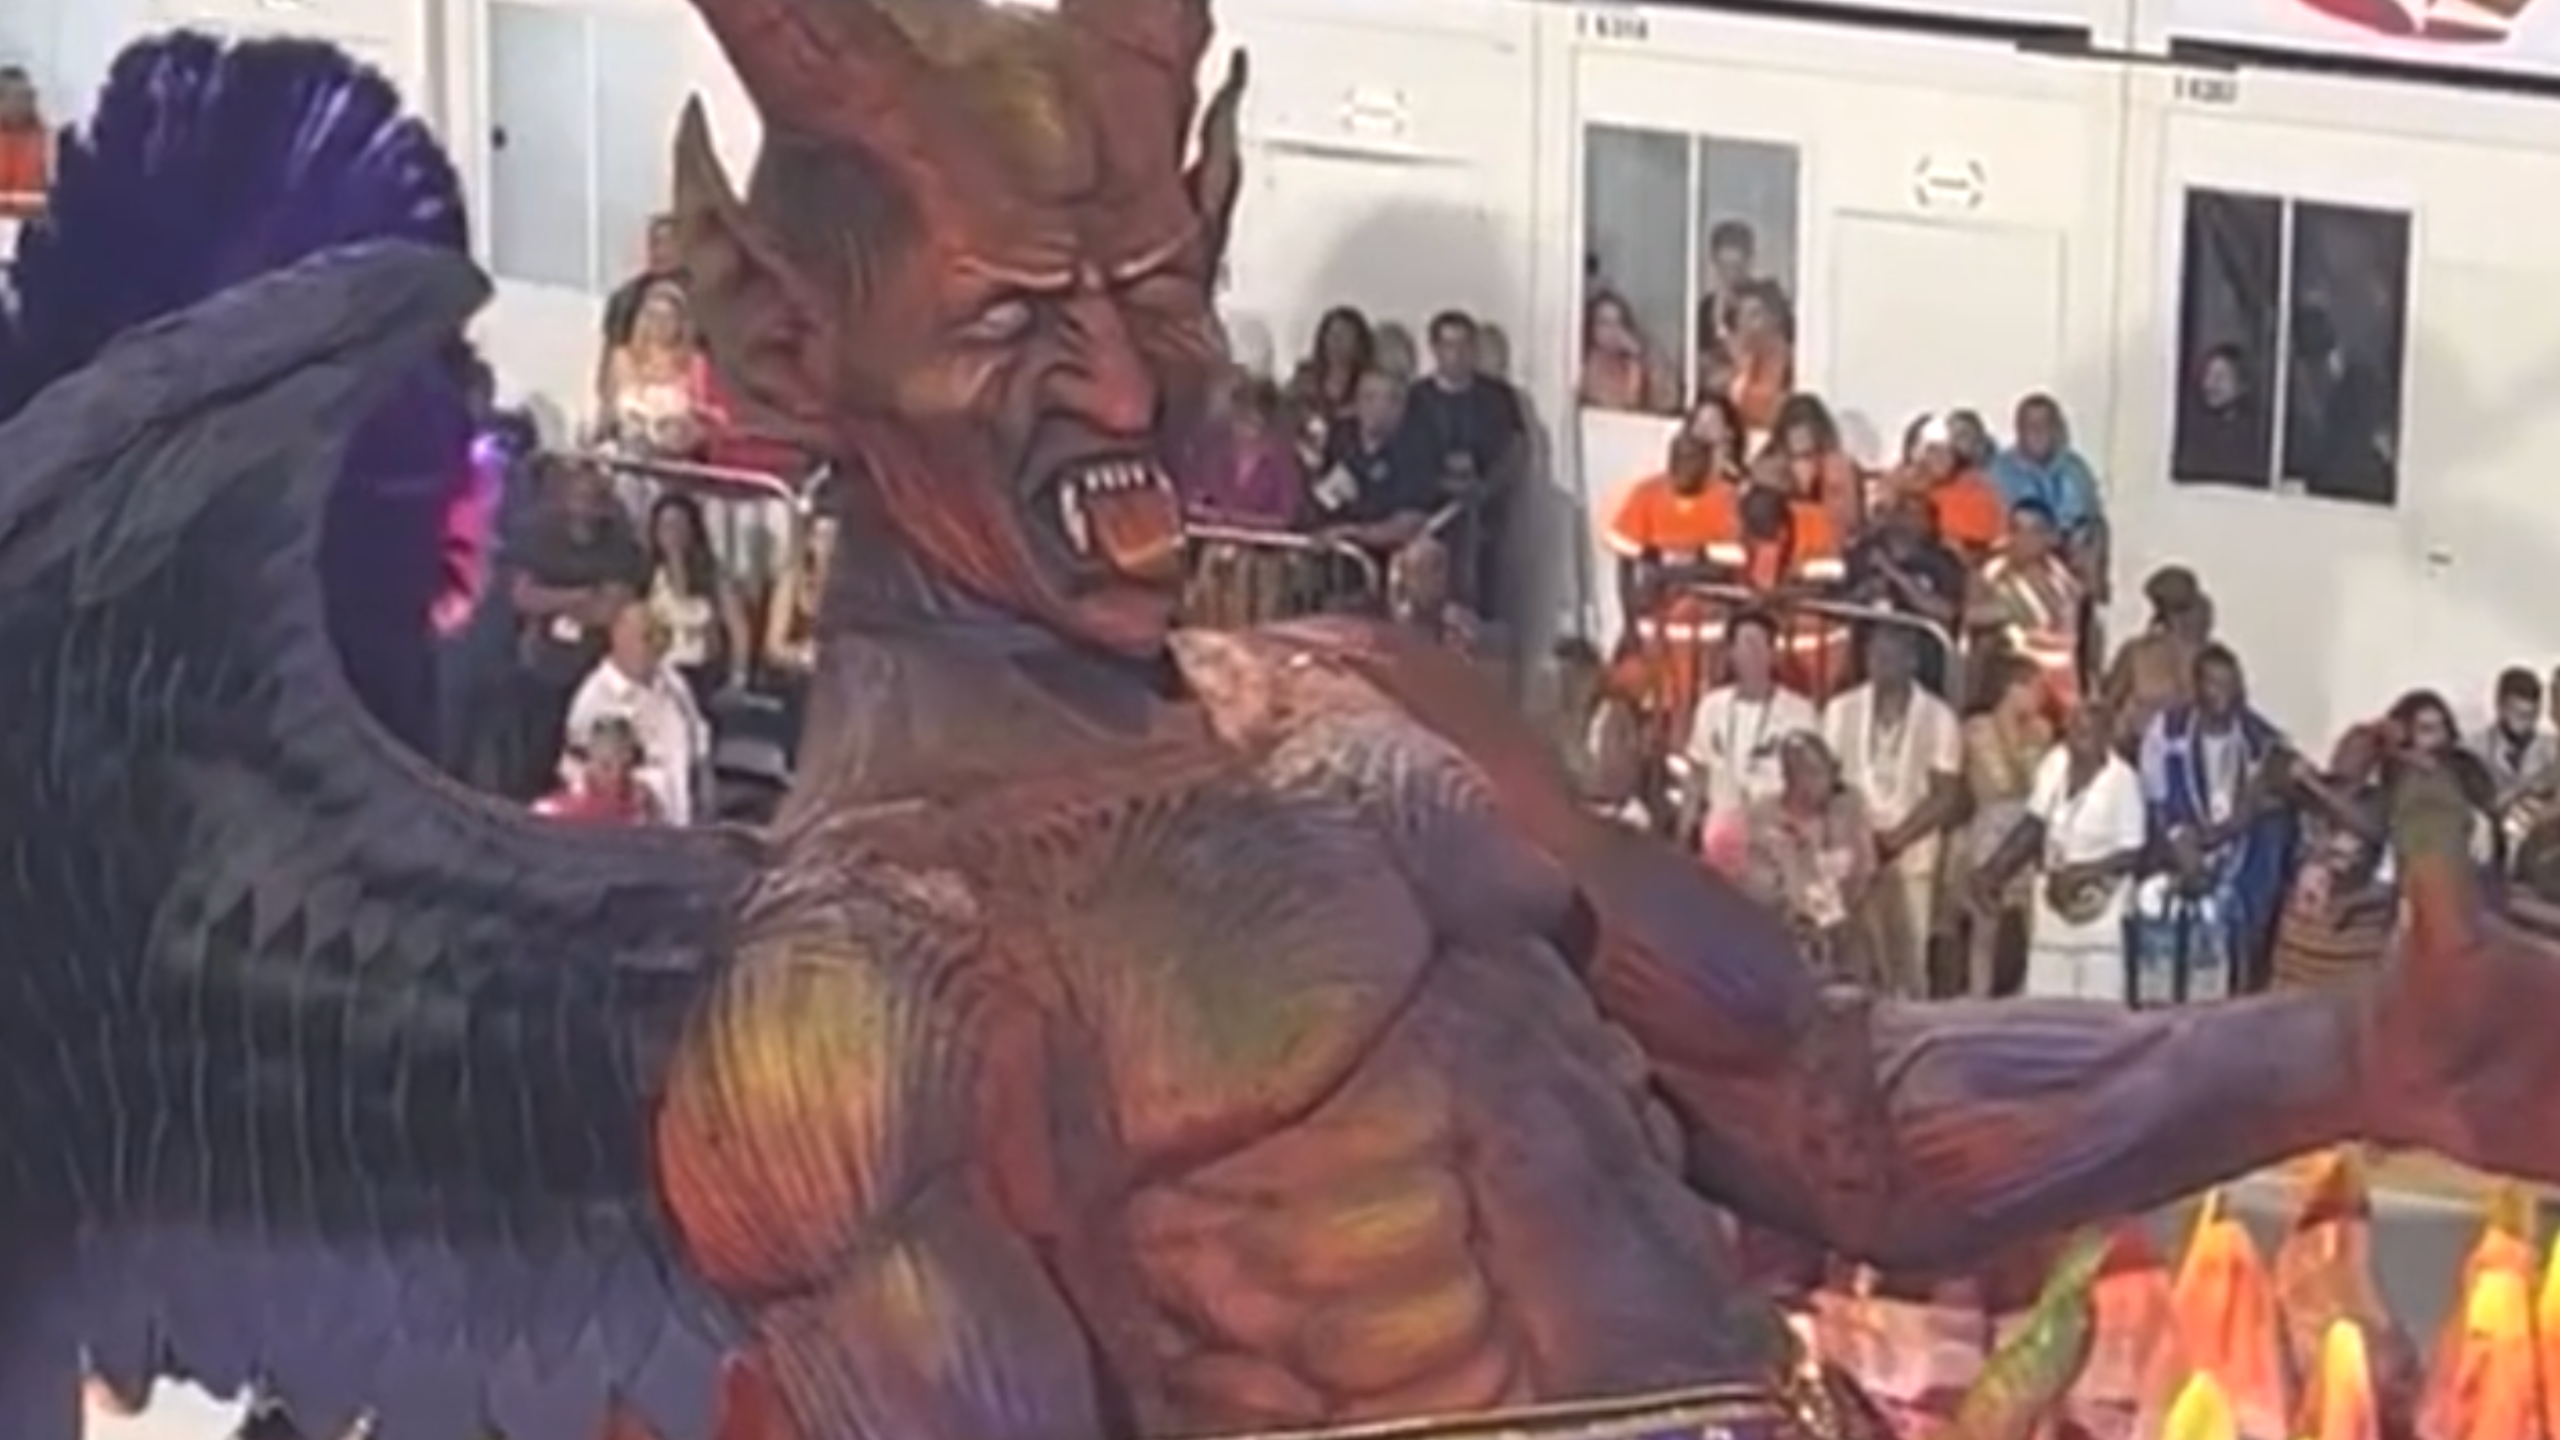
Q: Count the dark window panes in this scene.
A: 2